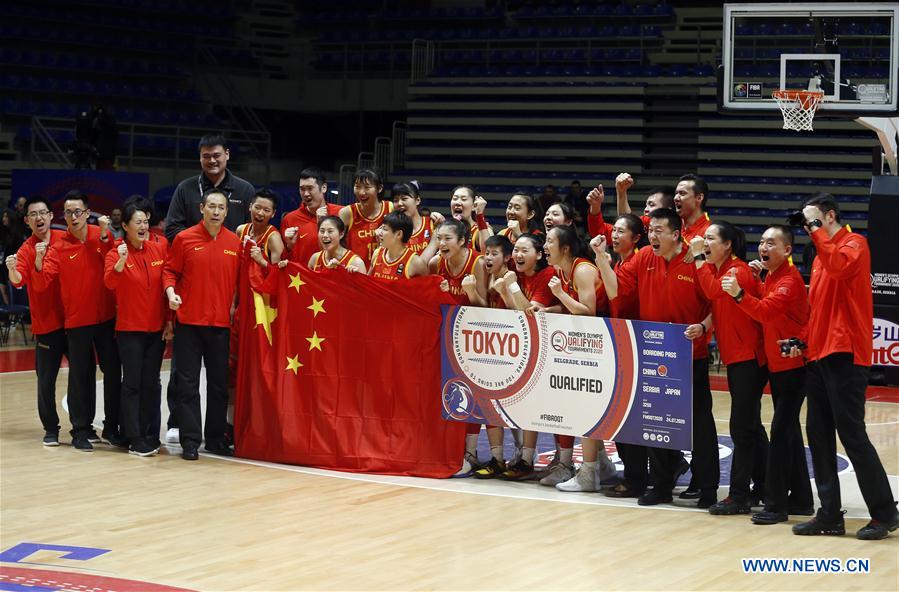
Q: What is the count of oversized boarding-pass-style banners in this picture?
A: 1